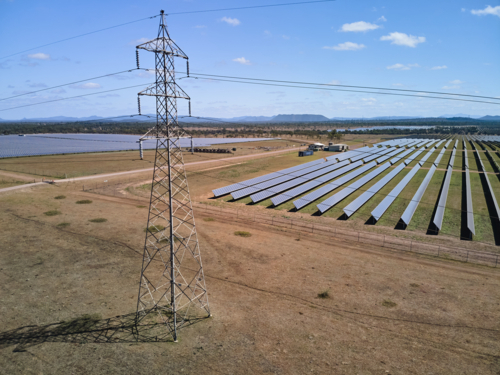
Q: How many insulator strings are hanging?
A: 6